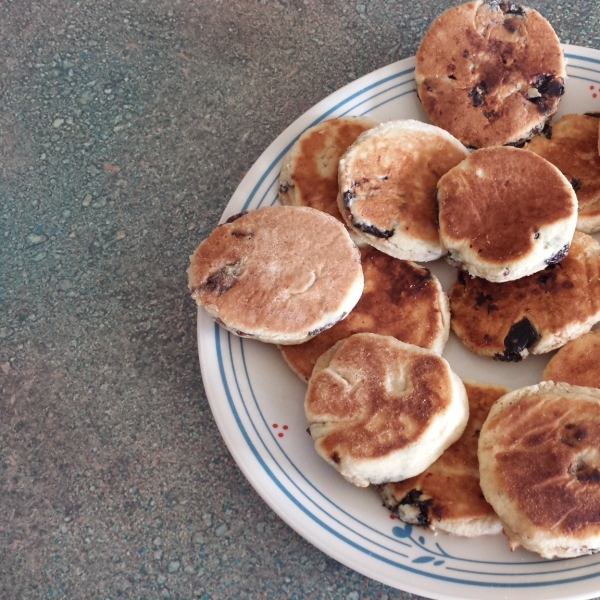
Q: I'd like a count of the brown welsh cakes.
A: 12